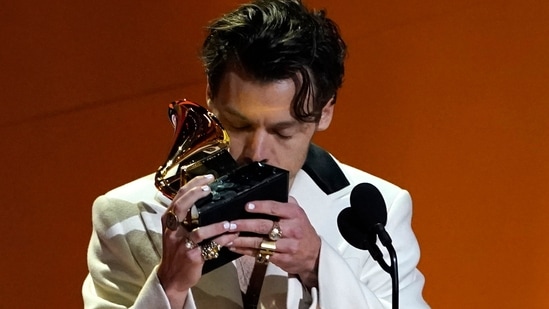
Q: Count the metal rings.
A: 6